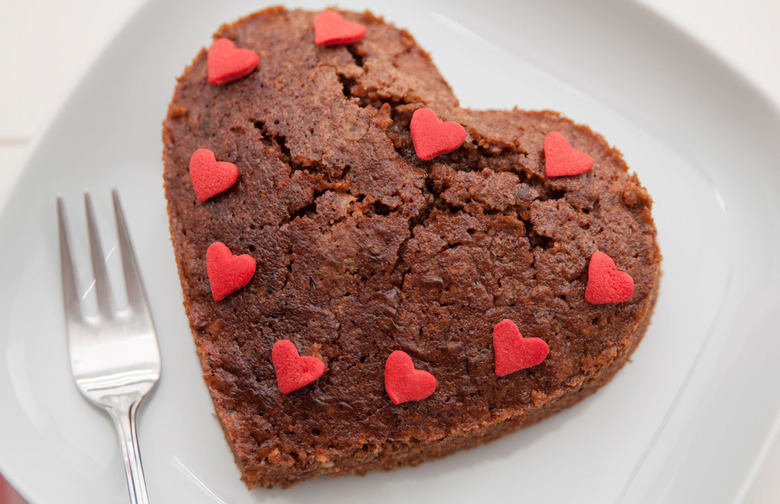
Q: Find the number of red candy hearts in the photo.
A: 10